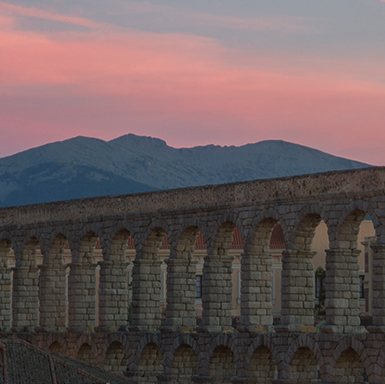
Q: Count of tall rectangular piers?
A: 12